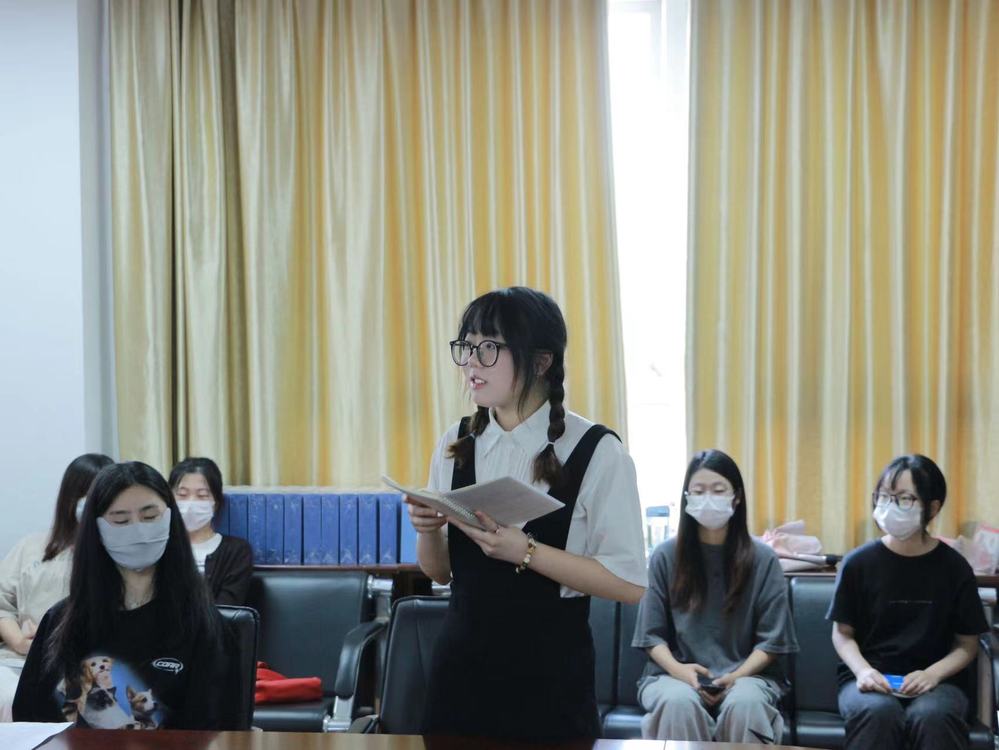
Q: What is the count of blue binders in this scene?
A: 11